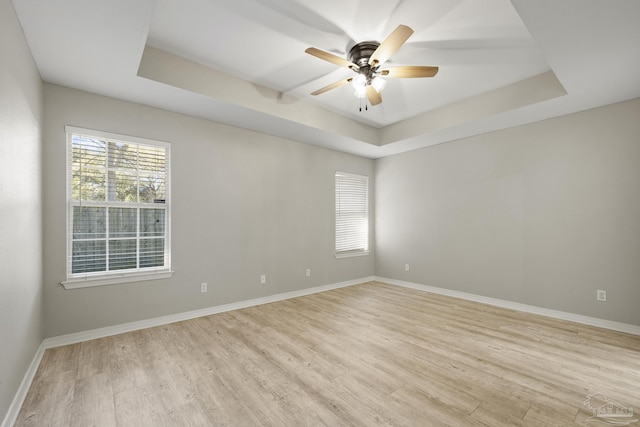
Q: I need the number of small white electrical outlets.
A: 5